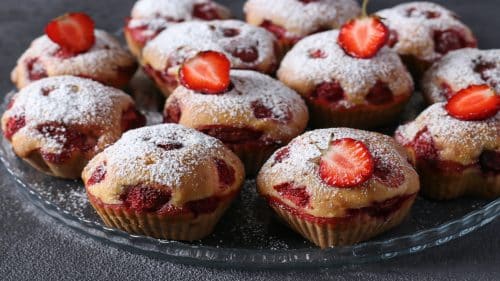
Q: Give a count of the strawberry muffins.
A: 12